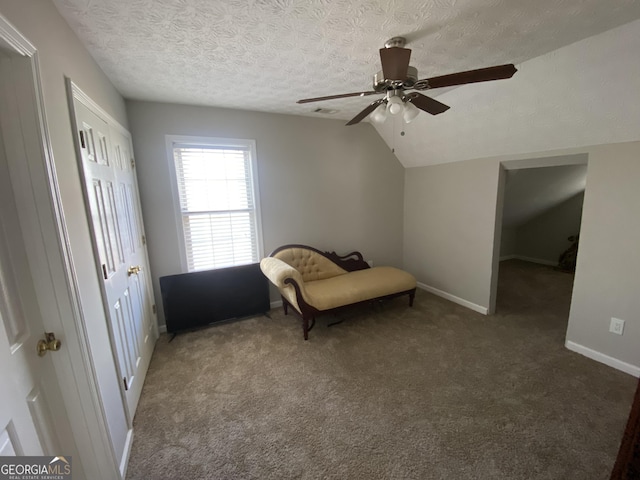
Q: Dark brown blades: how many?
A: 5